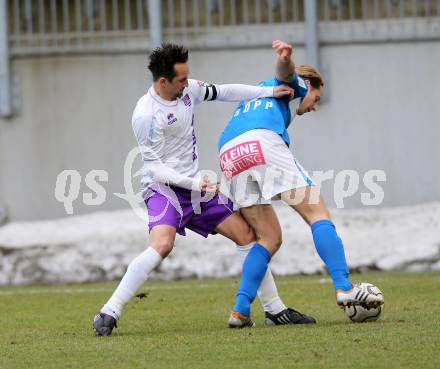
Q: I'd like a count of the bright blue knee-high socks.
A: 2